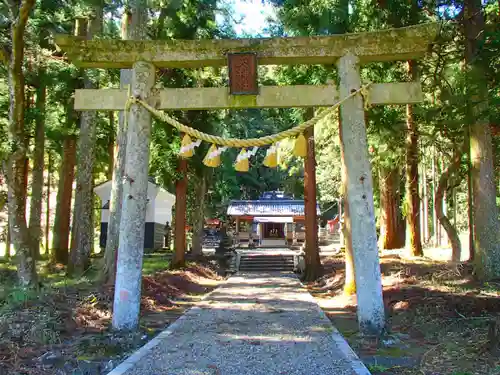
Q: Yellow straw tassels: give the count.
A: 5